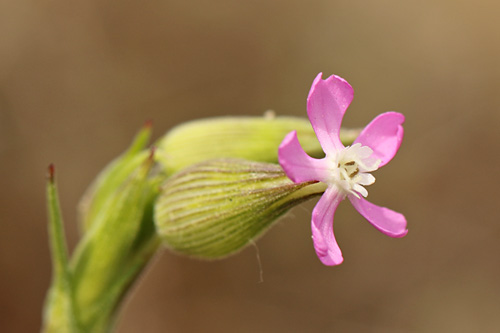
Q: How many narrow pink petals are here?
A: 5